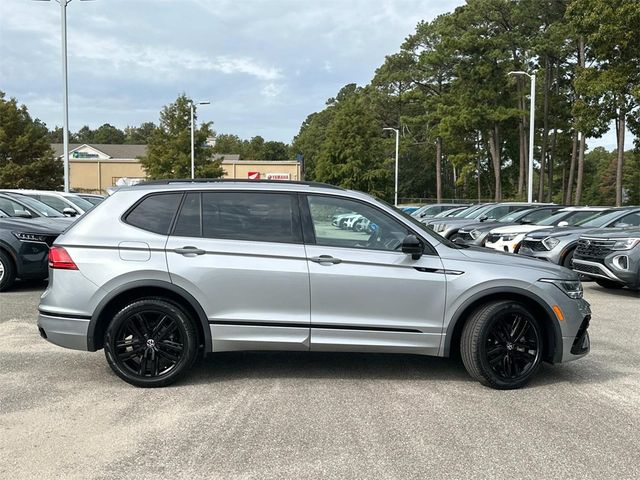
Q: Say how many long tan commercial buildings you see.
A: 1